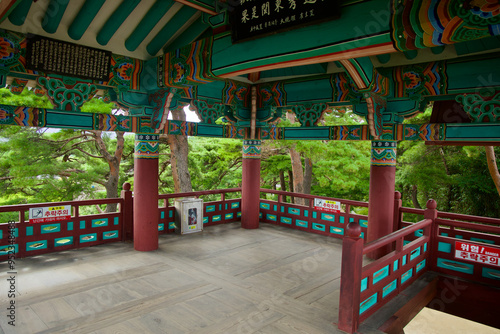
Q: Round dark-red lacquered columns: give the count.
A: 3